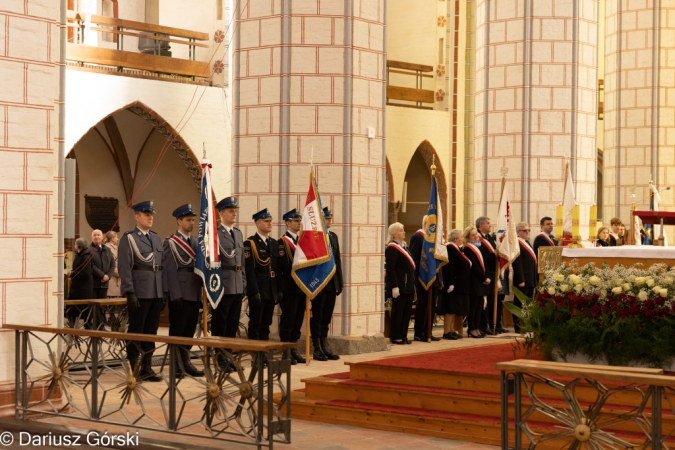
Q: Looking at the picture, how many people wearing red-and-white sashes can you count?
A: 9